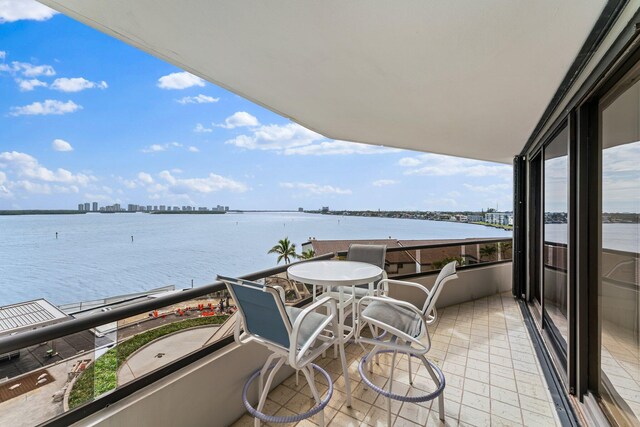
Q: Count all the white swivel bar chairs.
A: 3